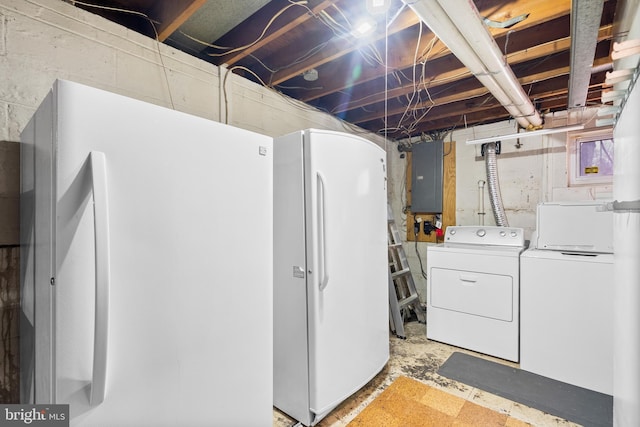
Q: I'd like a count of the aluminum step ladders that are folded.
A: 1